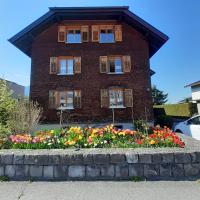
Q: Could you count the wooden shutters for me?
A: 12